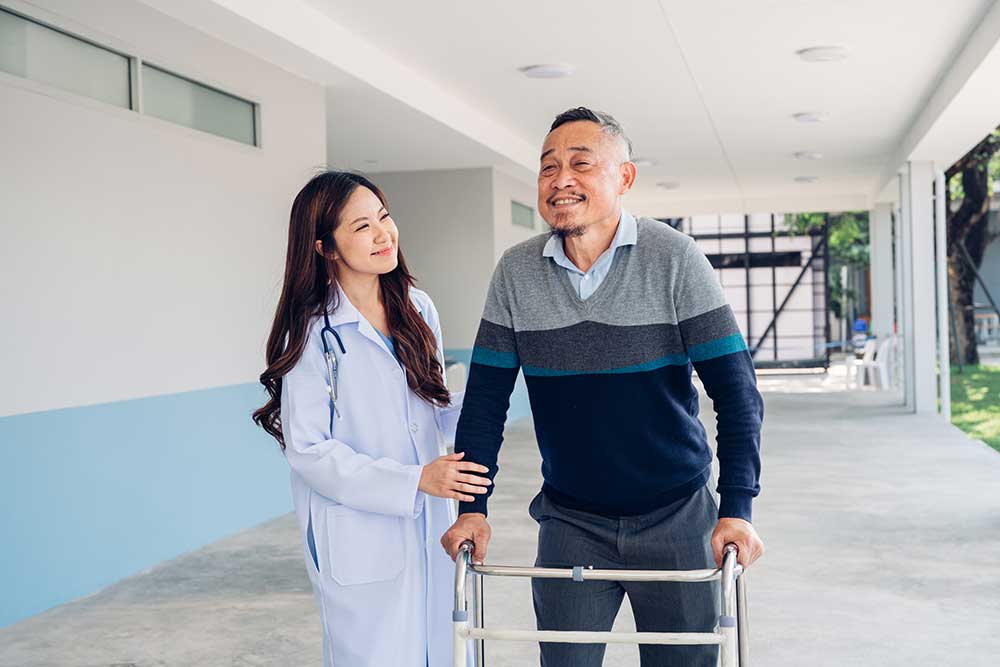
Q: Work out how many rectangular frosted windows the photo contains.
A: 3